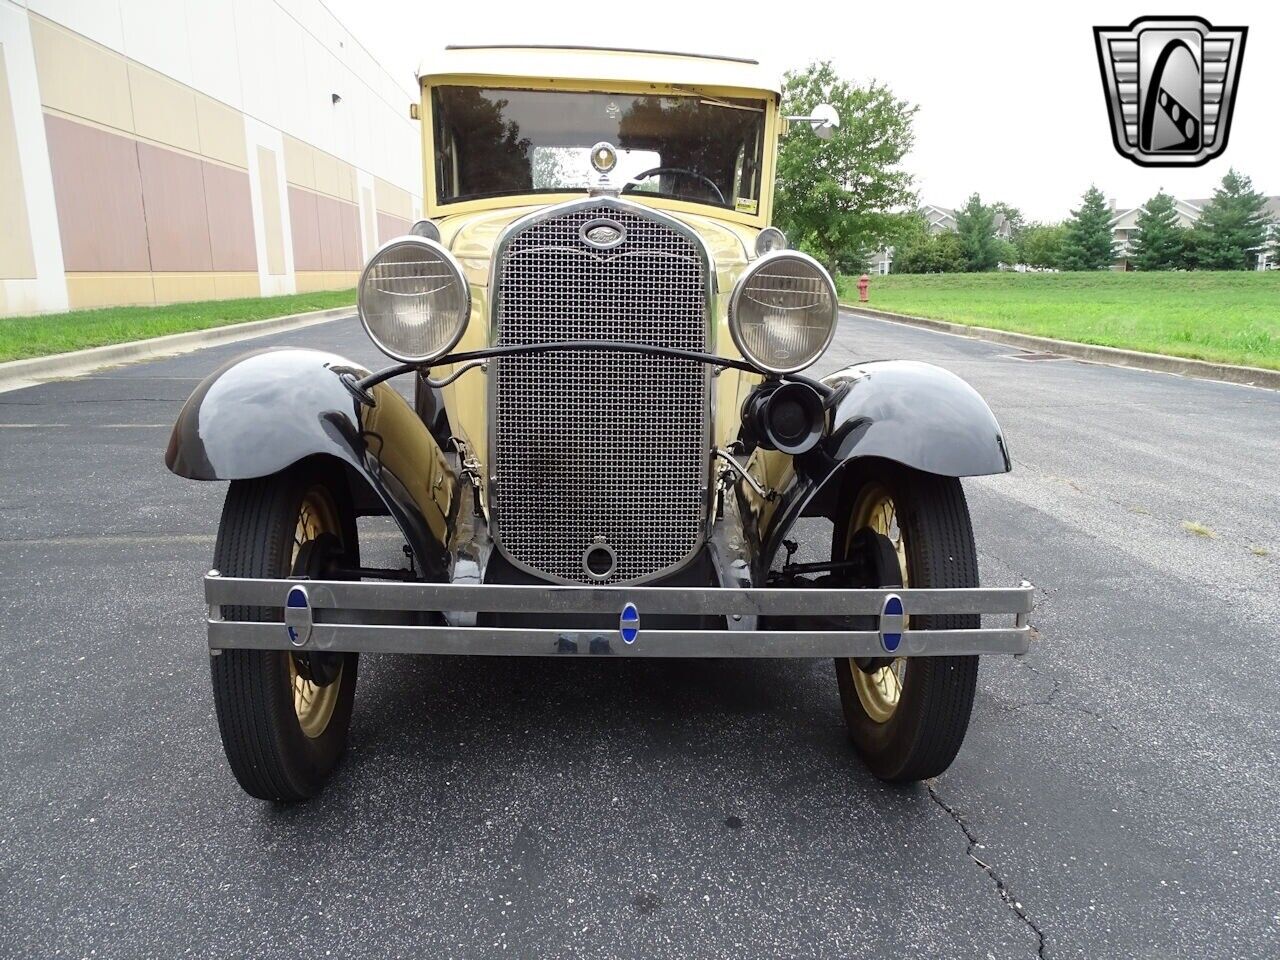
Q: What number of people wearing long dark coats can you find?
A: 0